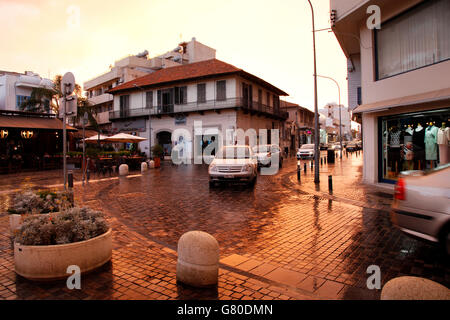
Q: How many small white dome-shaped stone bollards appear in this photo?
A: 5